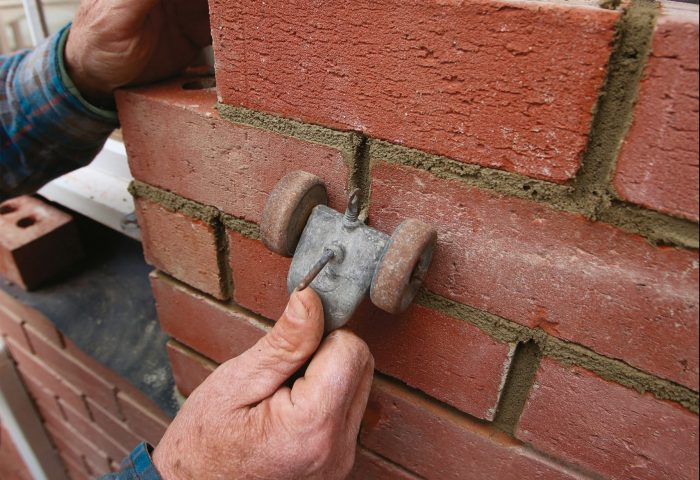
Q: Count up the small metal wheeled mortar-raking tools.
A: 1